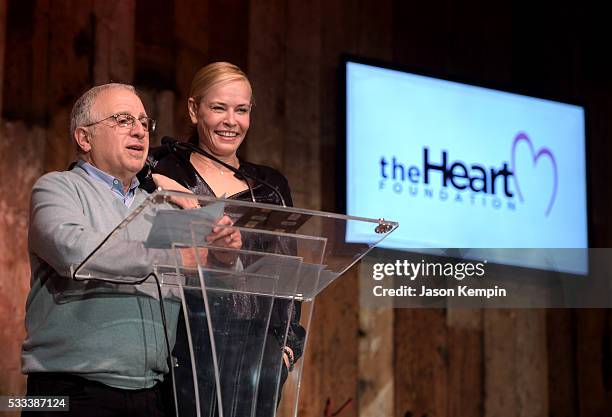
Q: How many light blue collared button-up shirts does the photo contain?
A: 1